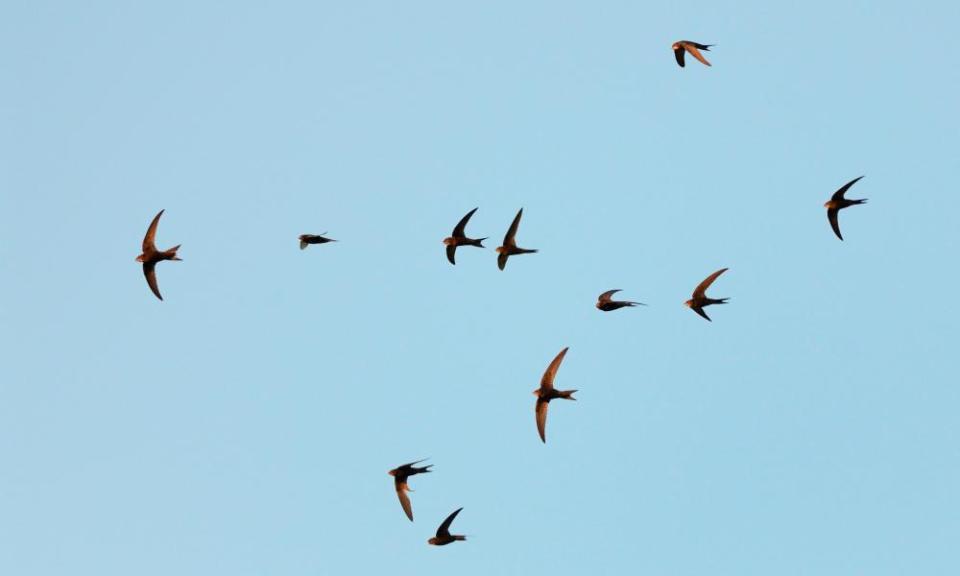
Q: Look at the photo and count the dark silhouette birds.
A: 11